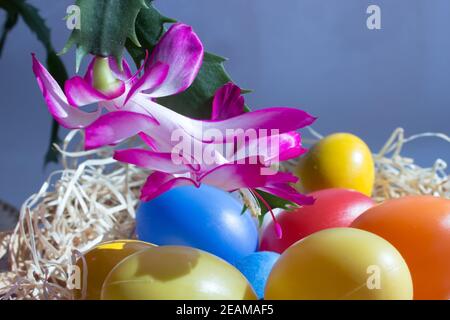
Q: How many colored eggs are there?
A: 8